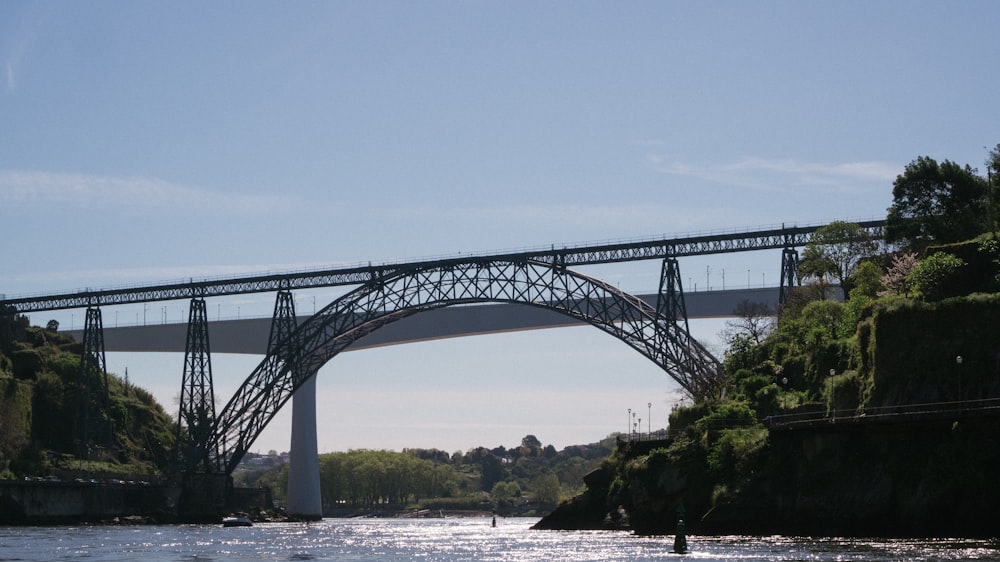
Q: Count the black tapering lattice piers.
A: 5